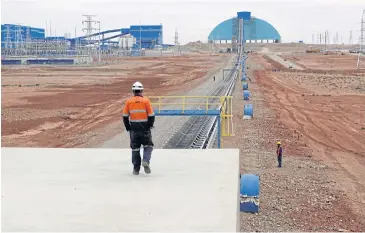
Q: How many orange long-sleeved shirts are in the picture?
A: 1